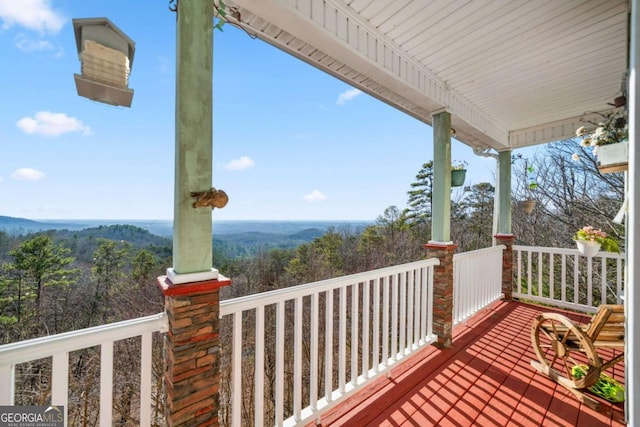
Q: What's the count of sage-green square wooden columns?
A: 3